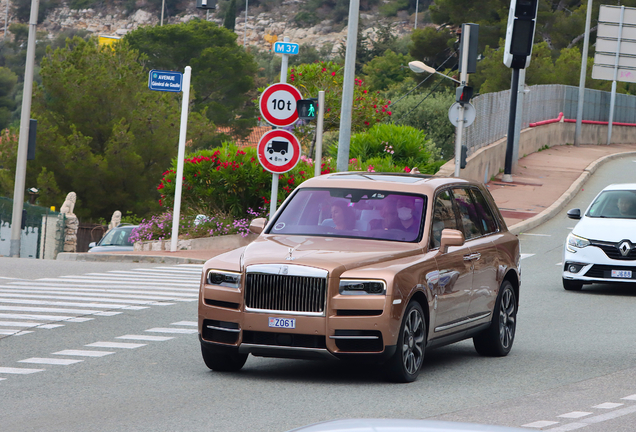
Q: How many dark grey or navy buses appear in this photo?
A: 0